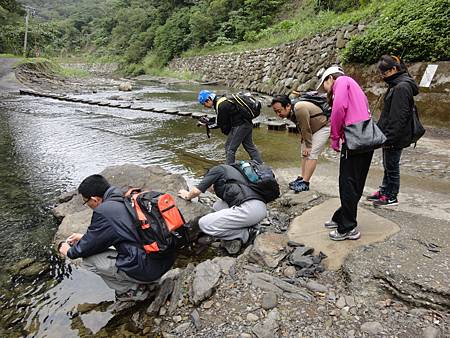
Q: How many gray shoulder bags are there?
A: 1